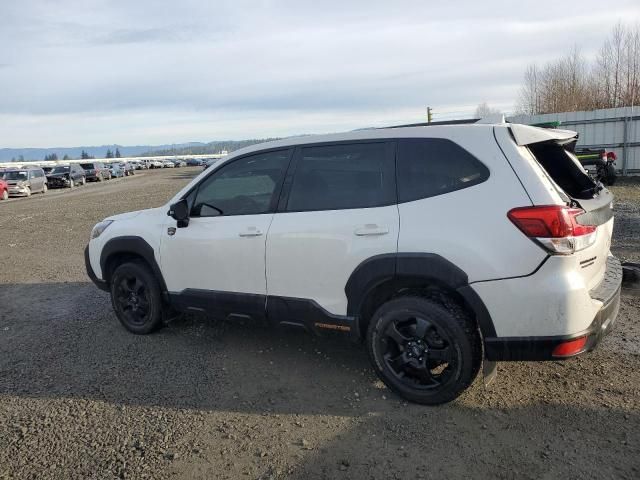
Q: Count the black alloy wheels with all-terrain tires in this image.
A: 2